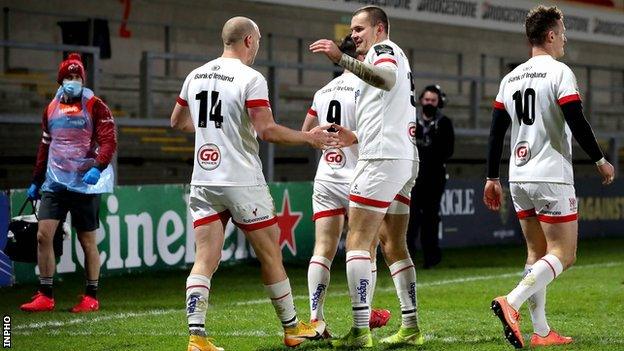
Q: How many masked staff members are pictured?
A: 2